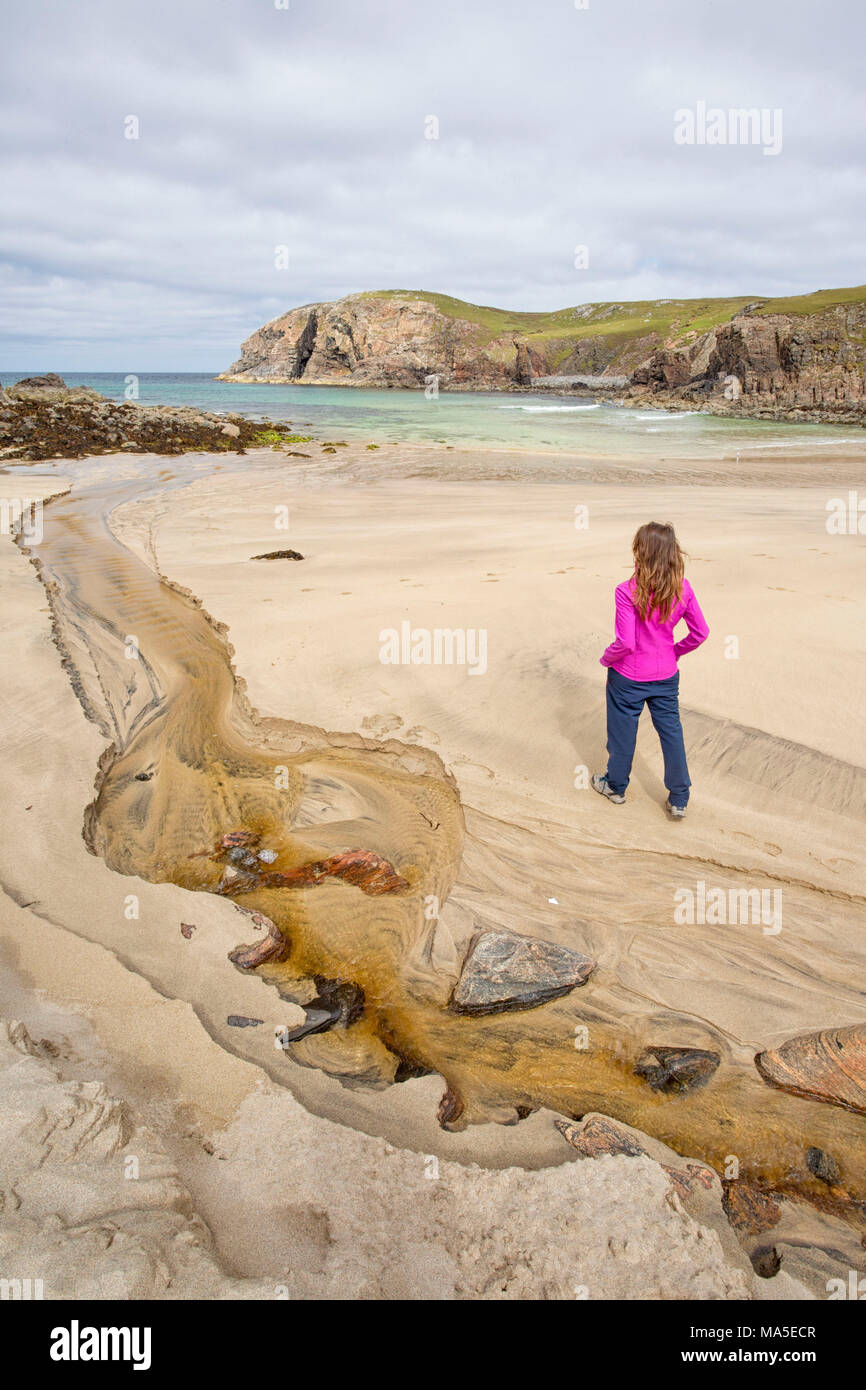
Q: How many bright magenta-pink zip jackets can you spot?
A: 1